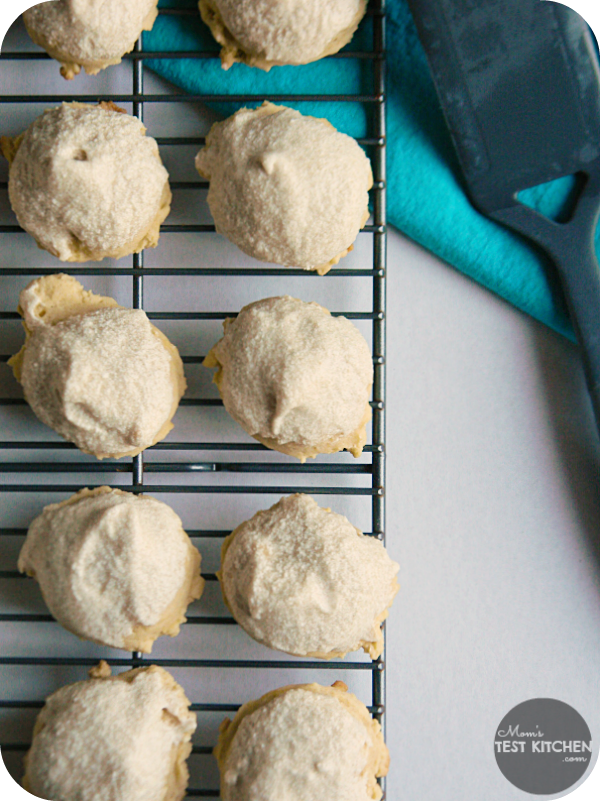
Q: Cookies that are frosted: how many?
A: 10